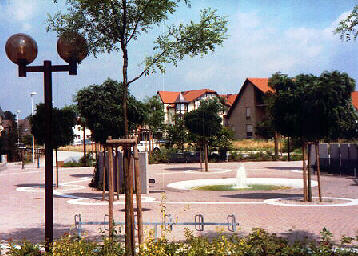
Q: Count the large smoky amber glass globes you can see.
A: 2